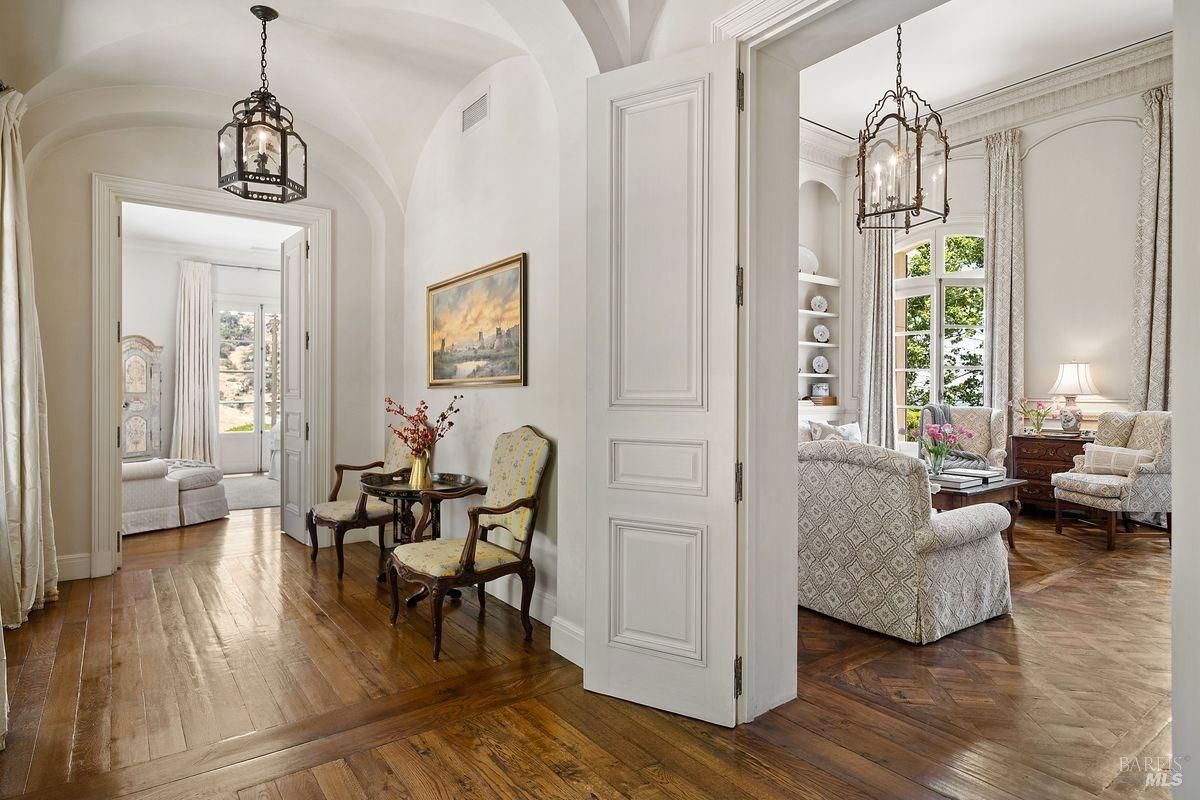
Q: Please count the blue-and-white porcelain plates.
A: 3